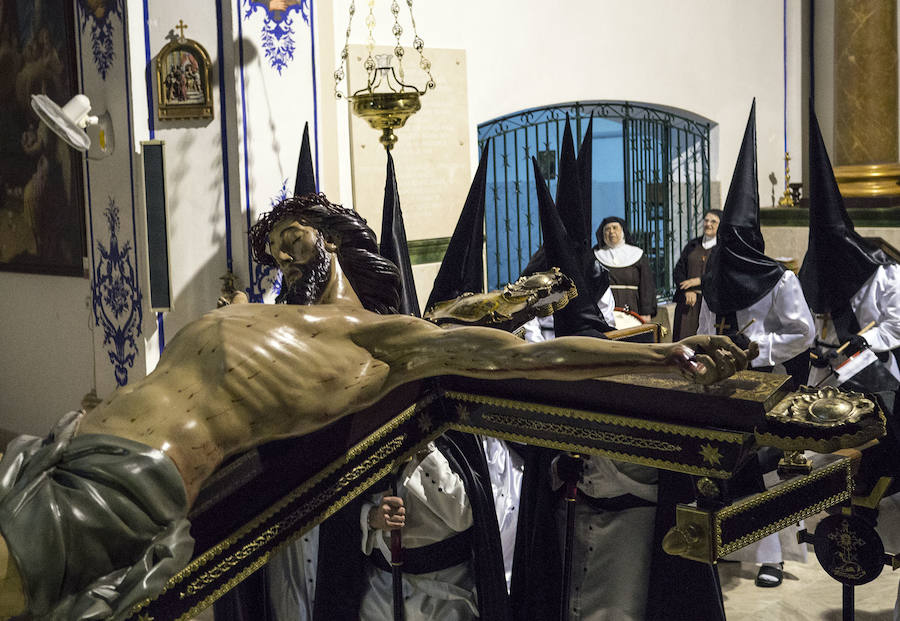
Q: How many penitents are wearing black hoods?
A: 8